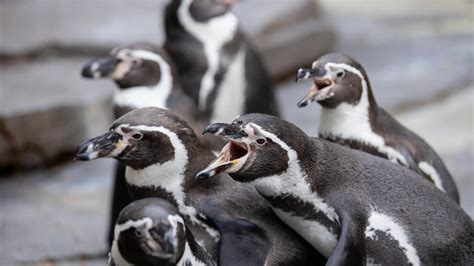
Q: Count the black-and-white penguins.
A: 6